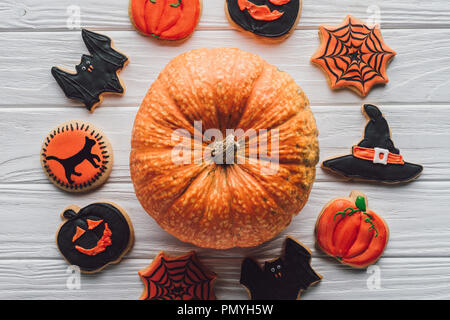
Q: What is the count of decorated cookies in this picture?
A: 10